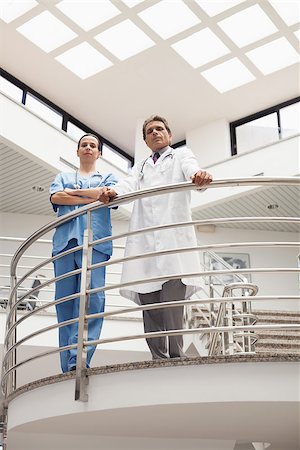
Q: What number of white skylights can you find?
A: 14